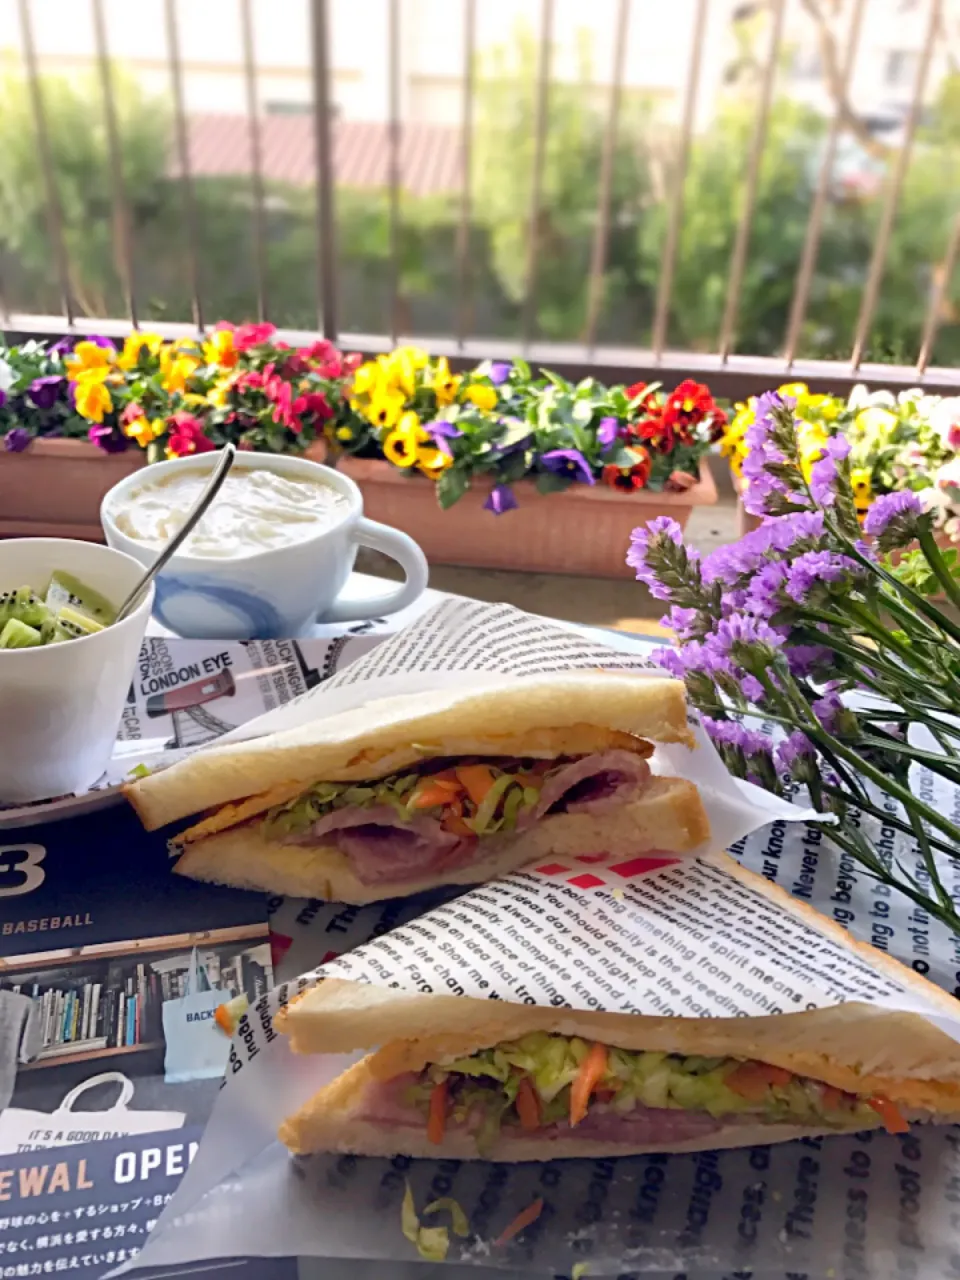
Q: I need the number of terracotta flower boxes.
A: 3